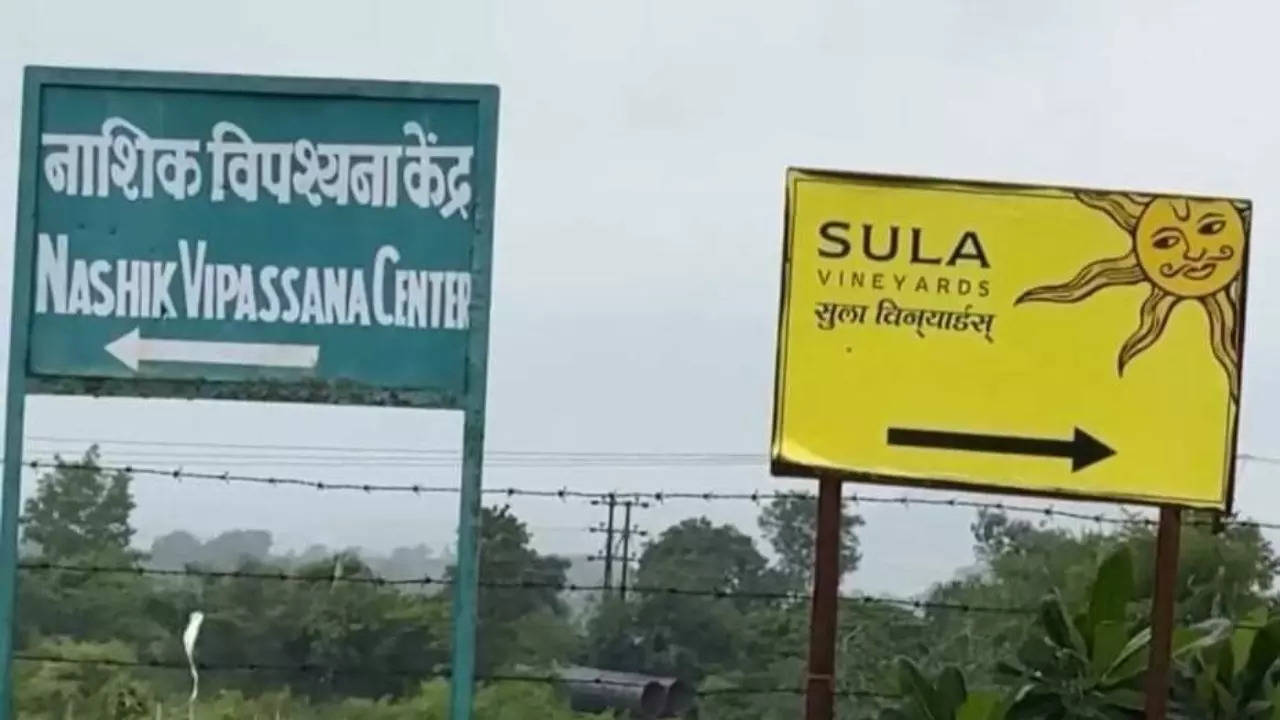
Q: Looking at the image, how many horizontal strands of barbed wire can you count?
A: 3